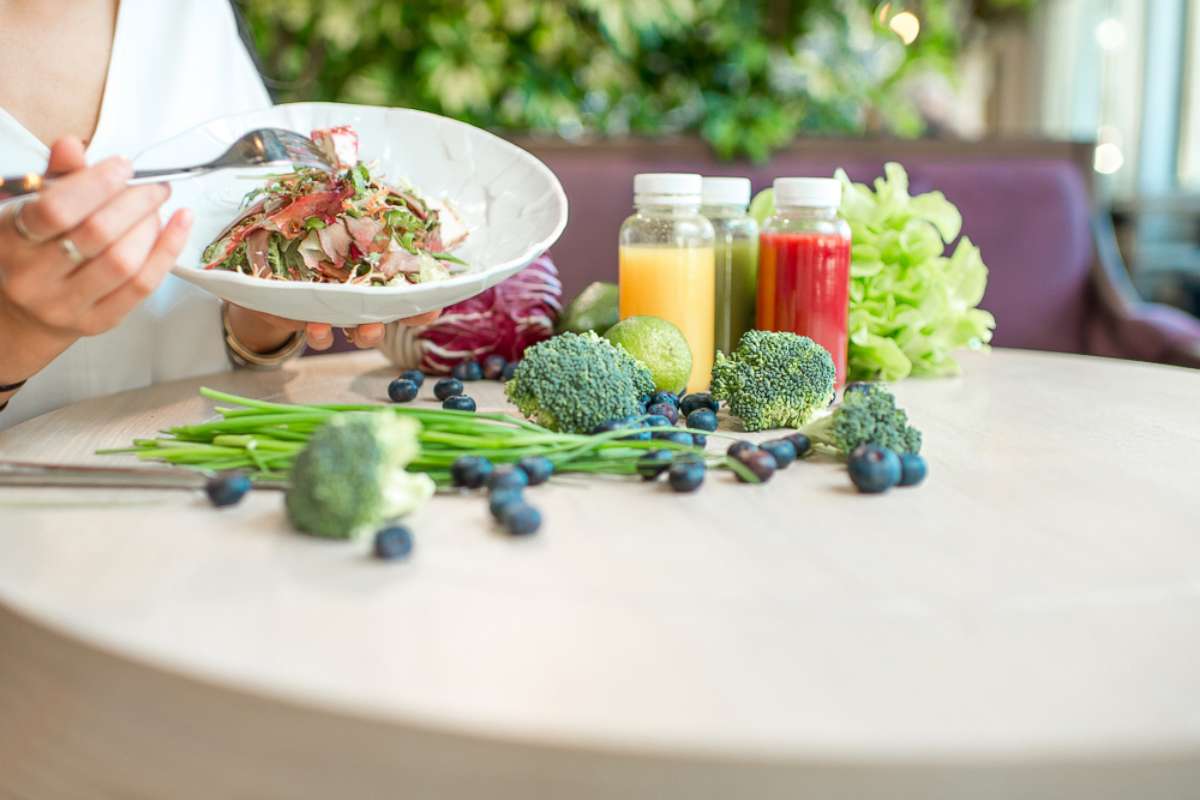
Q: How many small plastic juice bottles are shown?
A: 3